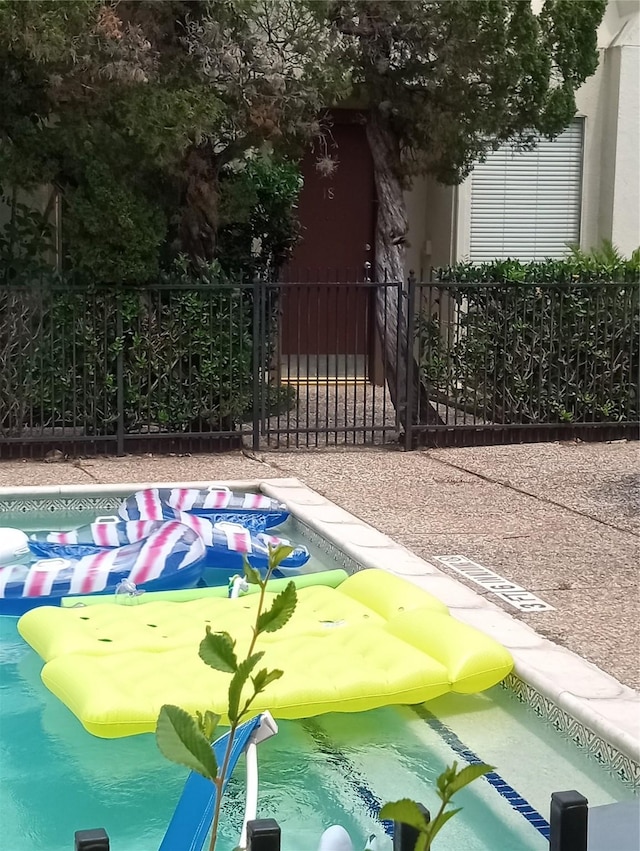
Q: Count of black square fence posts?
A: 4